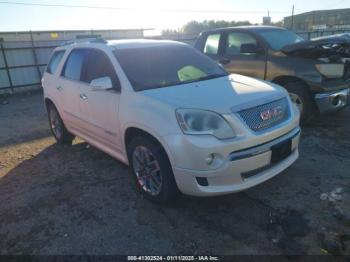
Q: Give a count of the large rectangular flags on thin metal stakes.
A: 0